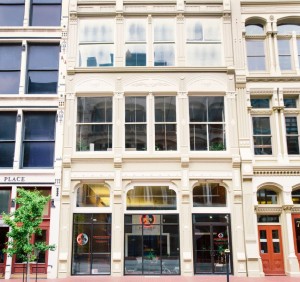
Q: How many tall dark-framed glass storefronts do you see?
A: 3